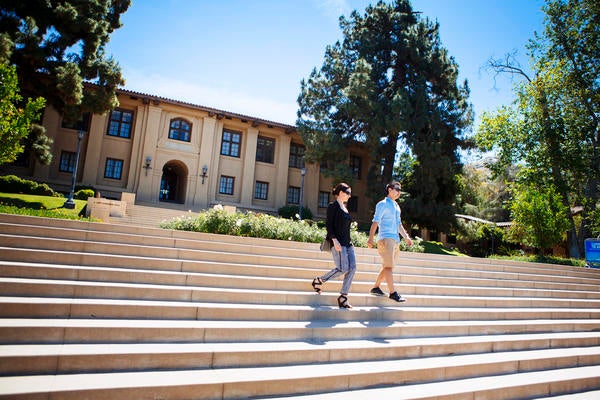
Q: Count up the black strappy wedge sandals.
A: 2